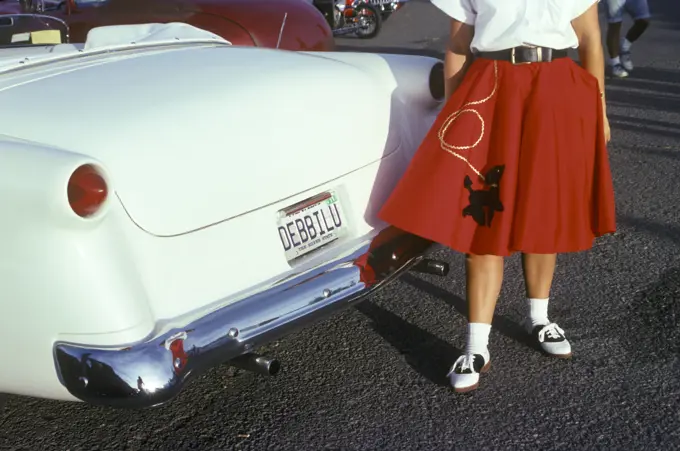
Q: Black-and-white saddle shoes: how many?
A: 2